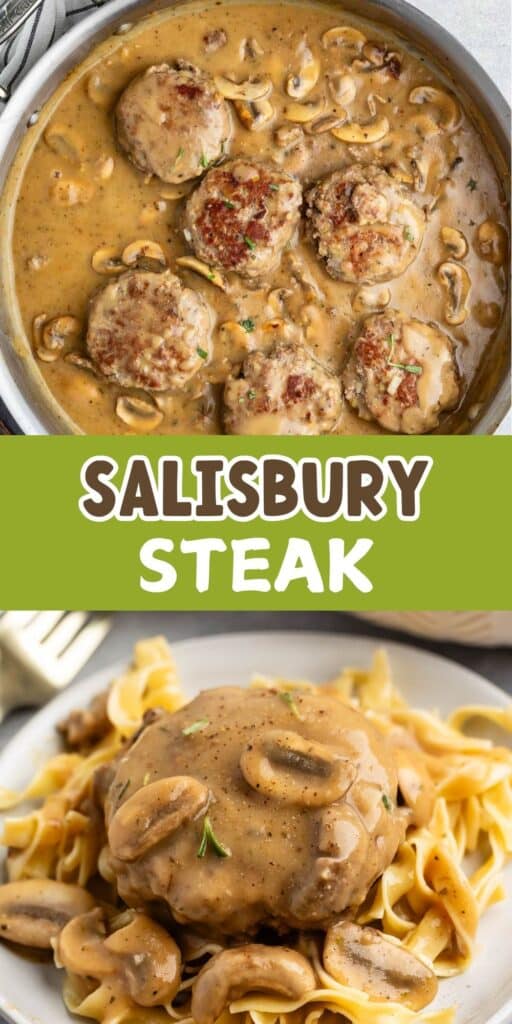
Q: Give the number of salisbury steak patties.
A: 7